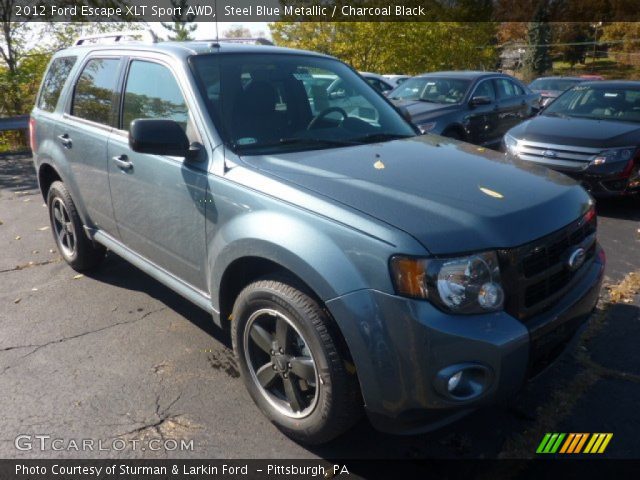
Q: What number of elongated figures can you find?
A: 9